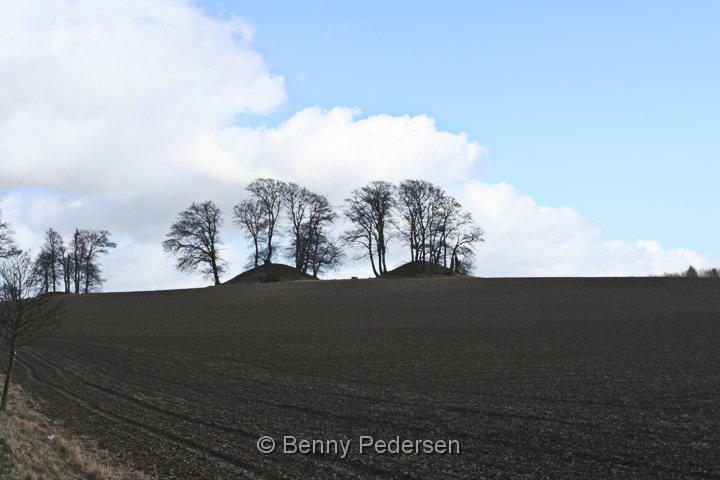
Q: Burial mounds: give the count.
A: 2